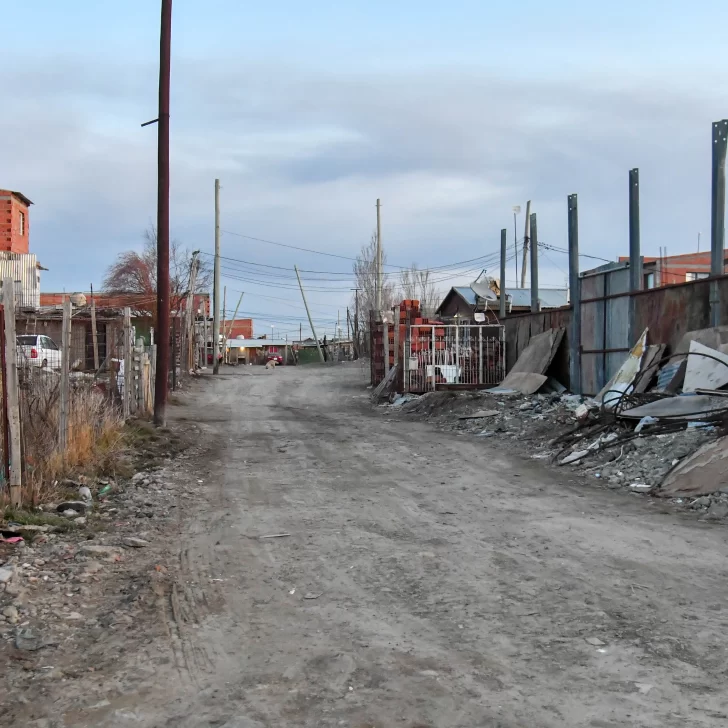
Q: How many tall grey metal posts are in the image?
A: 5